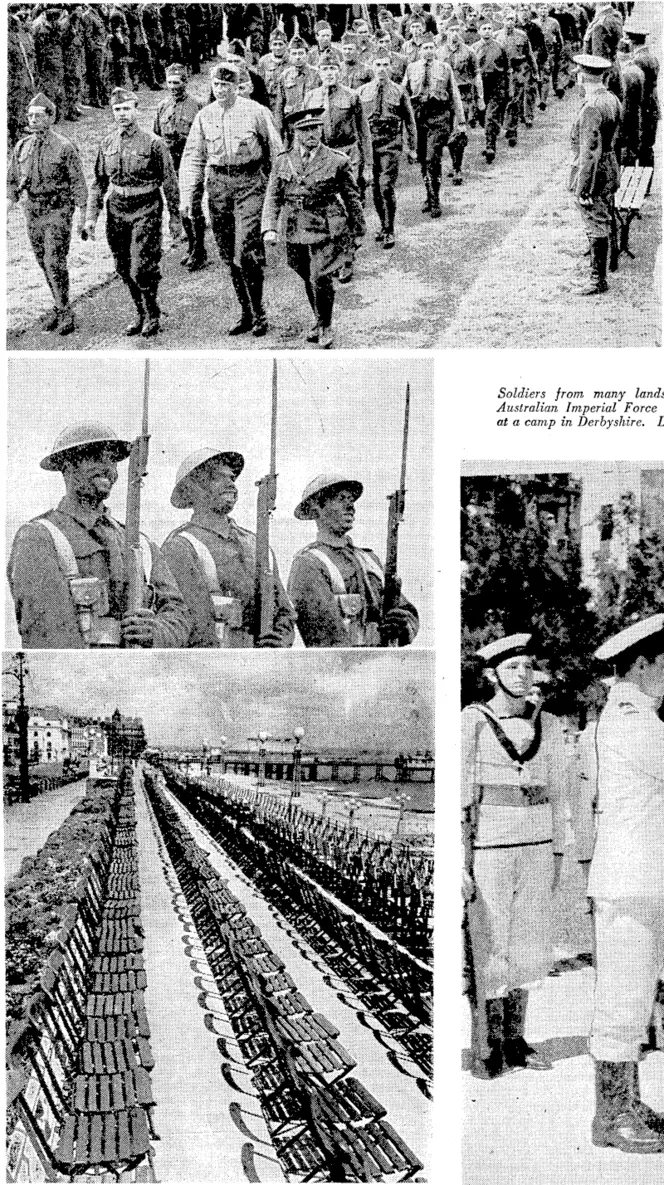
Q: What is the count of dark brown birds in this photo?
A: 0